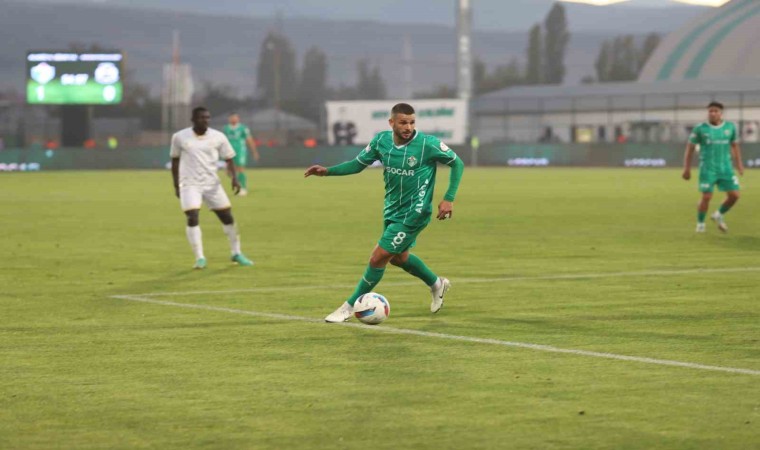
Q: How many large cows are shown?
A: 0